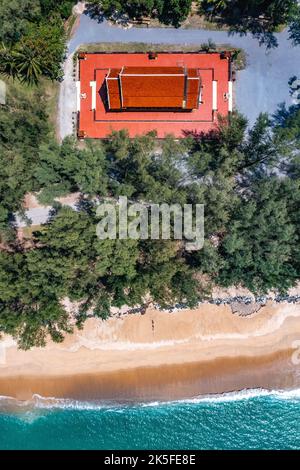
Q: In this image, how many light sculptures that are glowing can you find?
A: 0